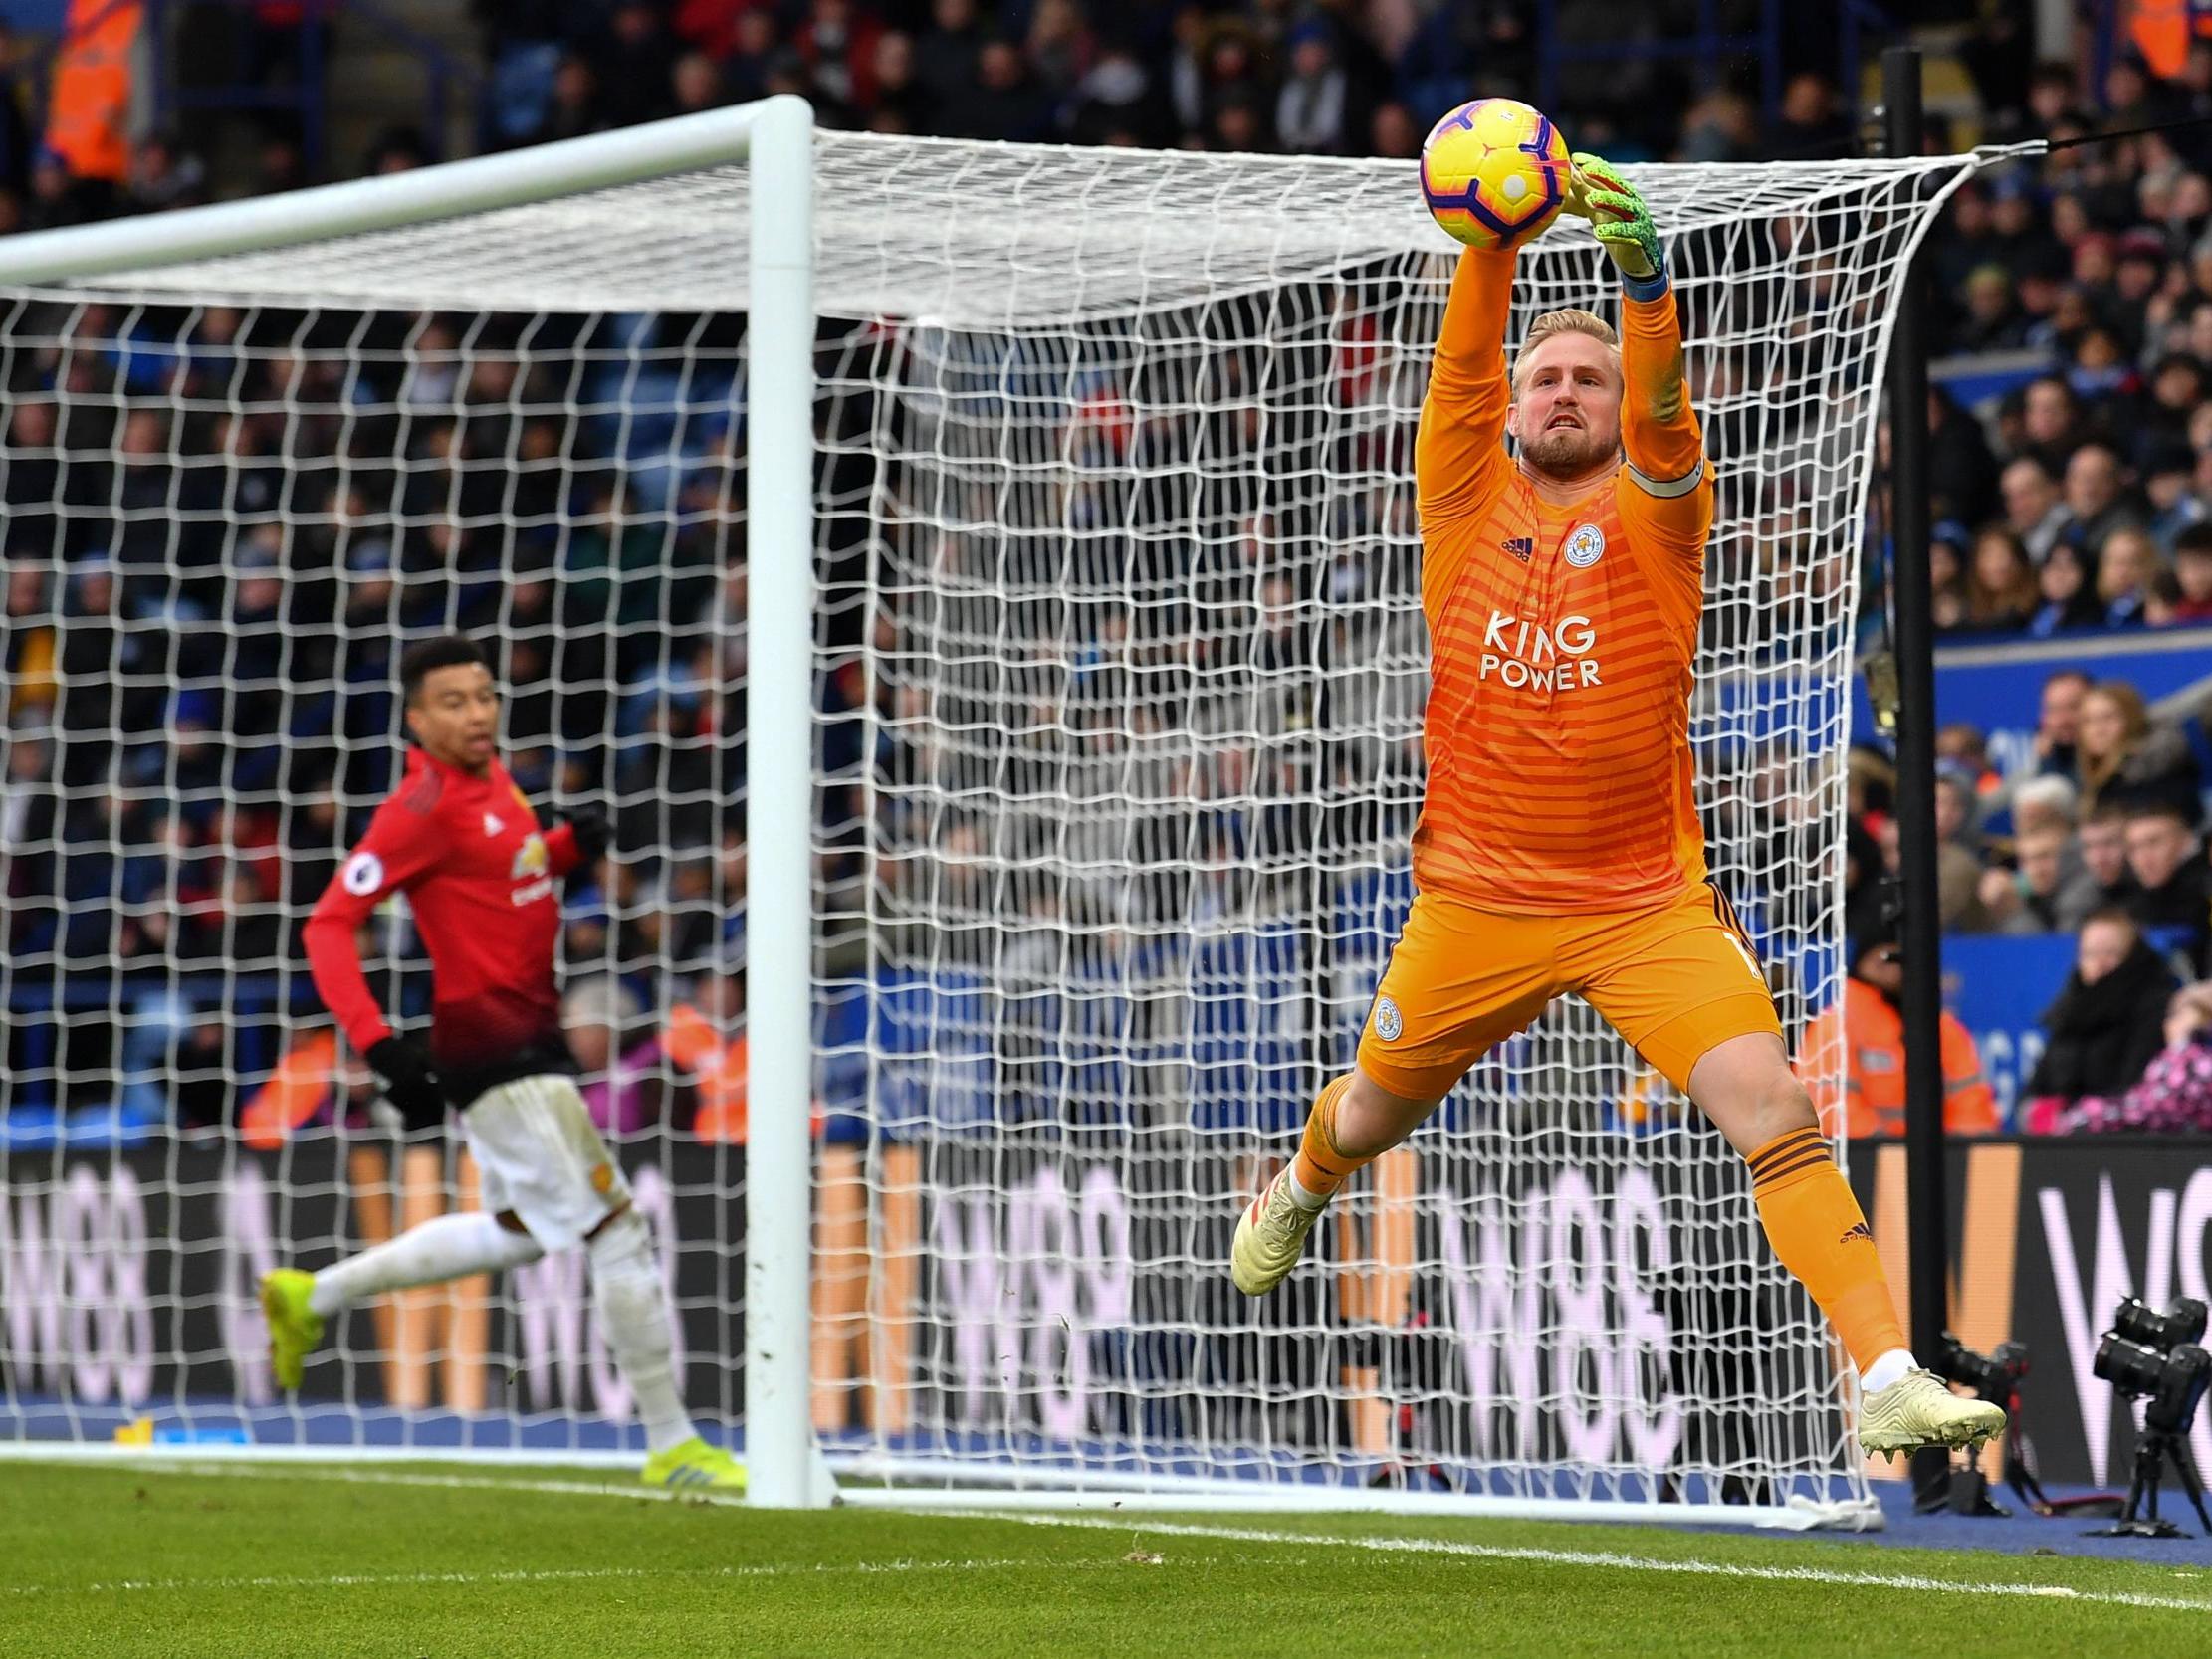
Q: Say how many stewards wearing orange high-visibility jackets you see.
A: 5